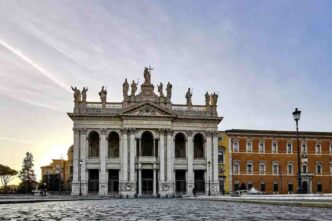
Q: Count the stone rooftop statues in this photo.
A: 11